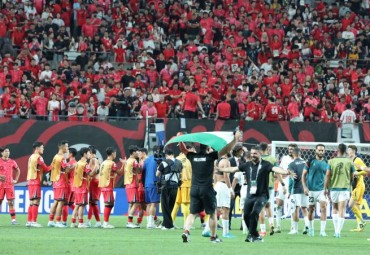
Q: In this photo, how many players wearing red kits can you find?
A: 9